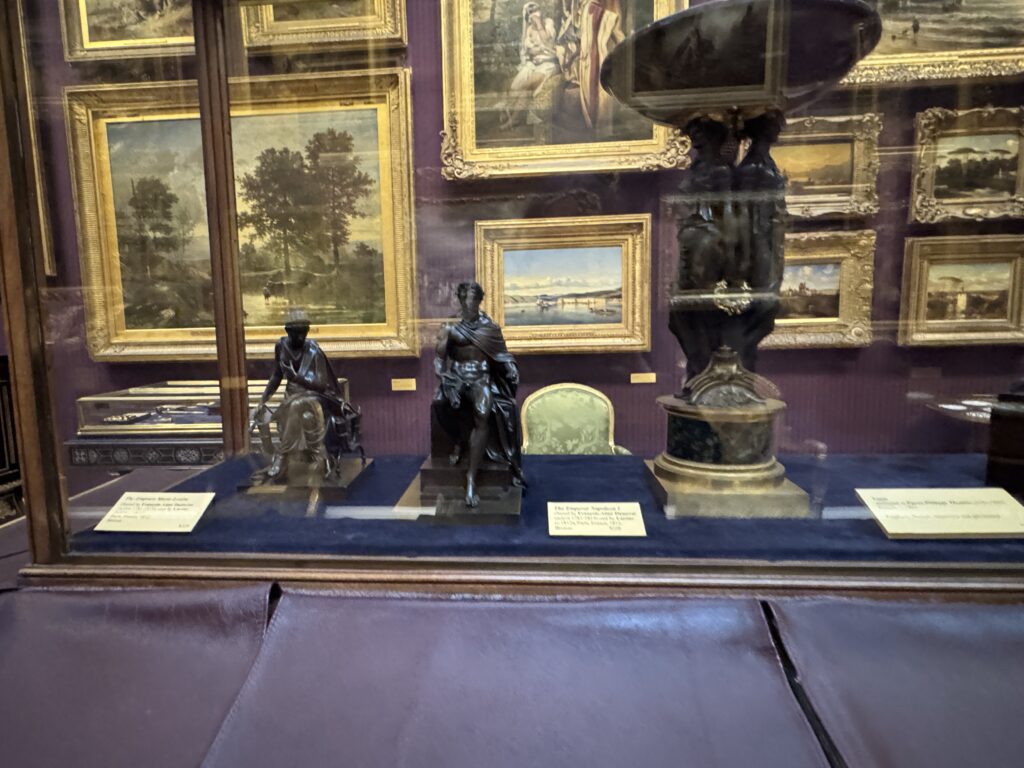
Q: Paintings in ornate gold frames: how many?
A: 10